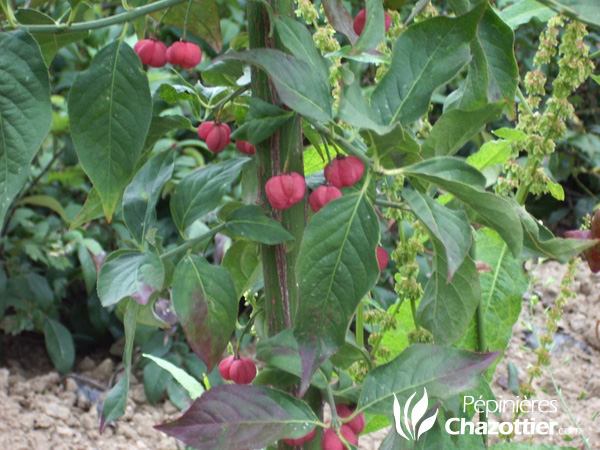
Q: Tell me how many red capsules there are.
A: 13